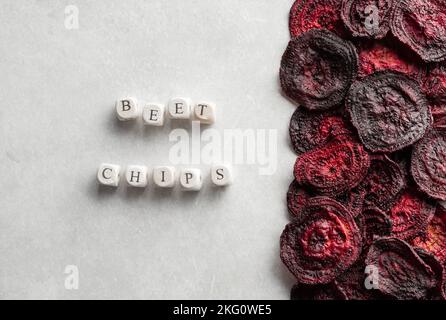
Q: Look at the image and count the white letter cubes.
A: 9